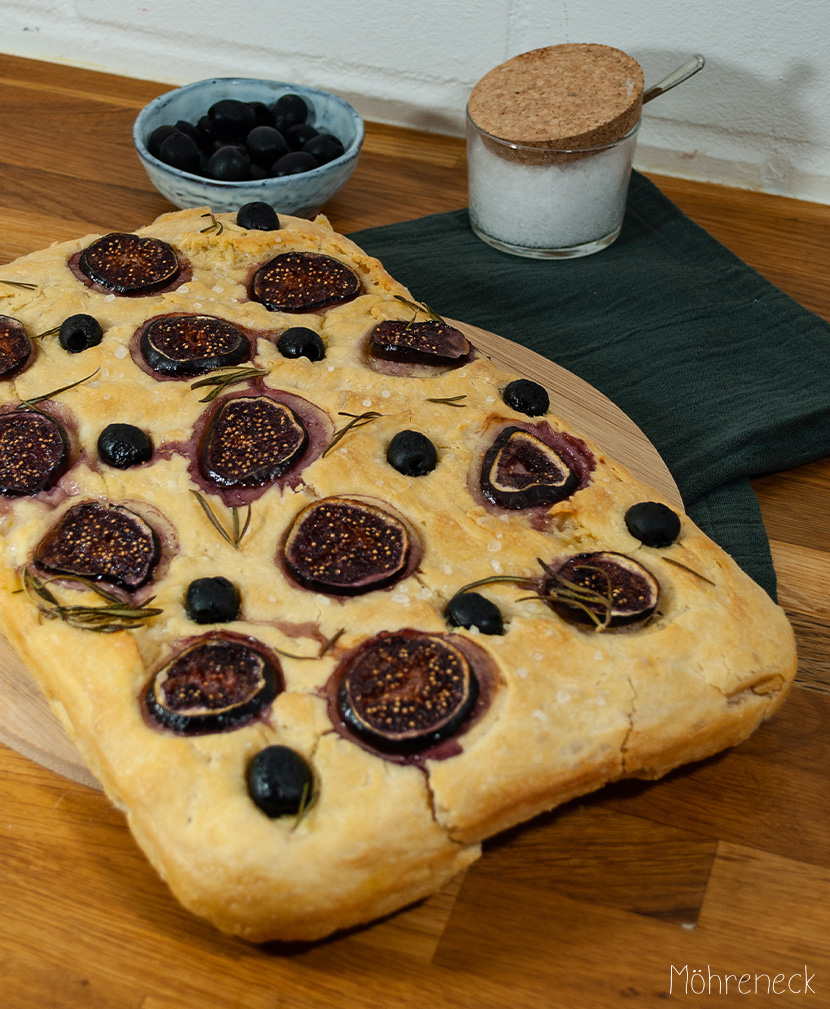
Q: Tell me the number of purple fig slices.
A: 13